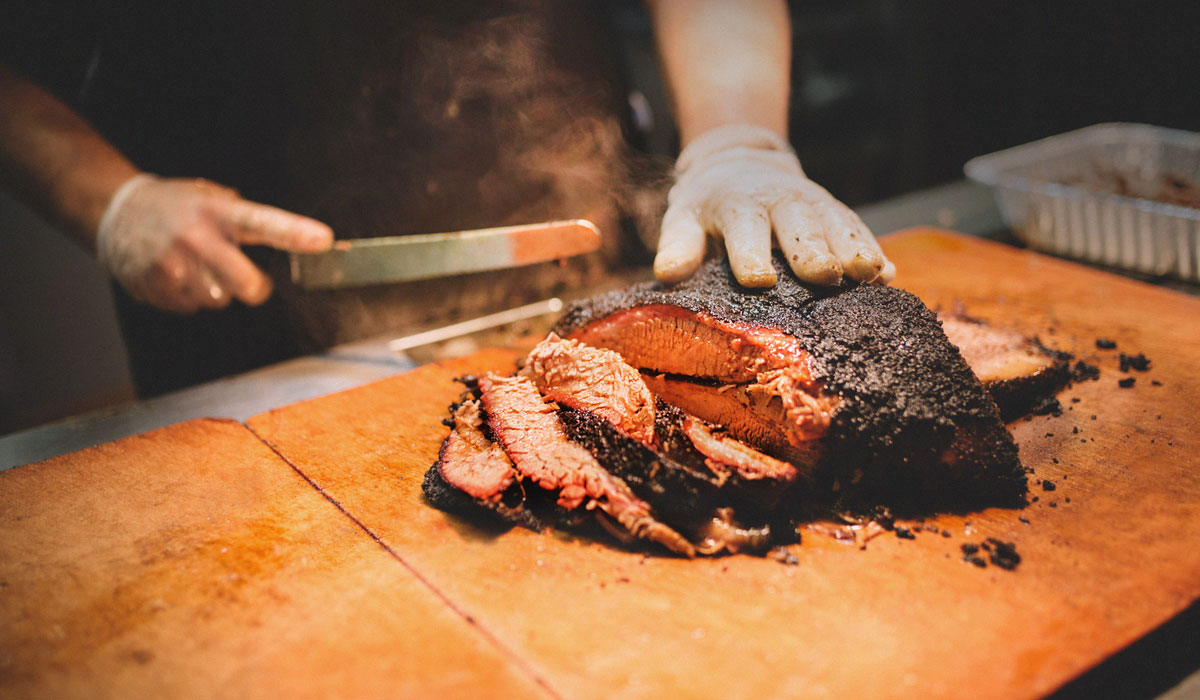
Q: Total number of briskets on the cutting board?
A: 1